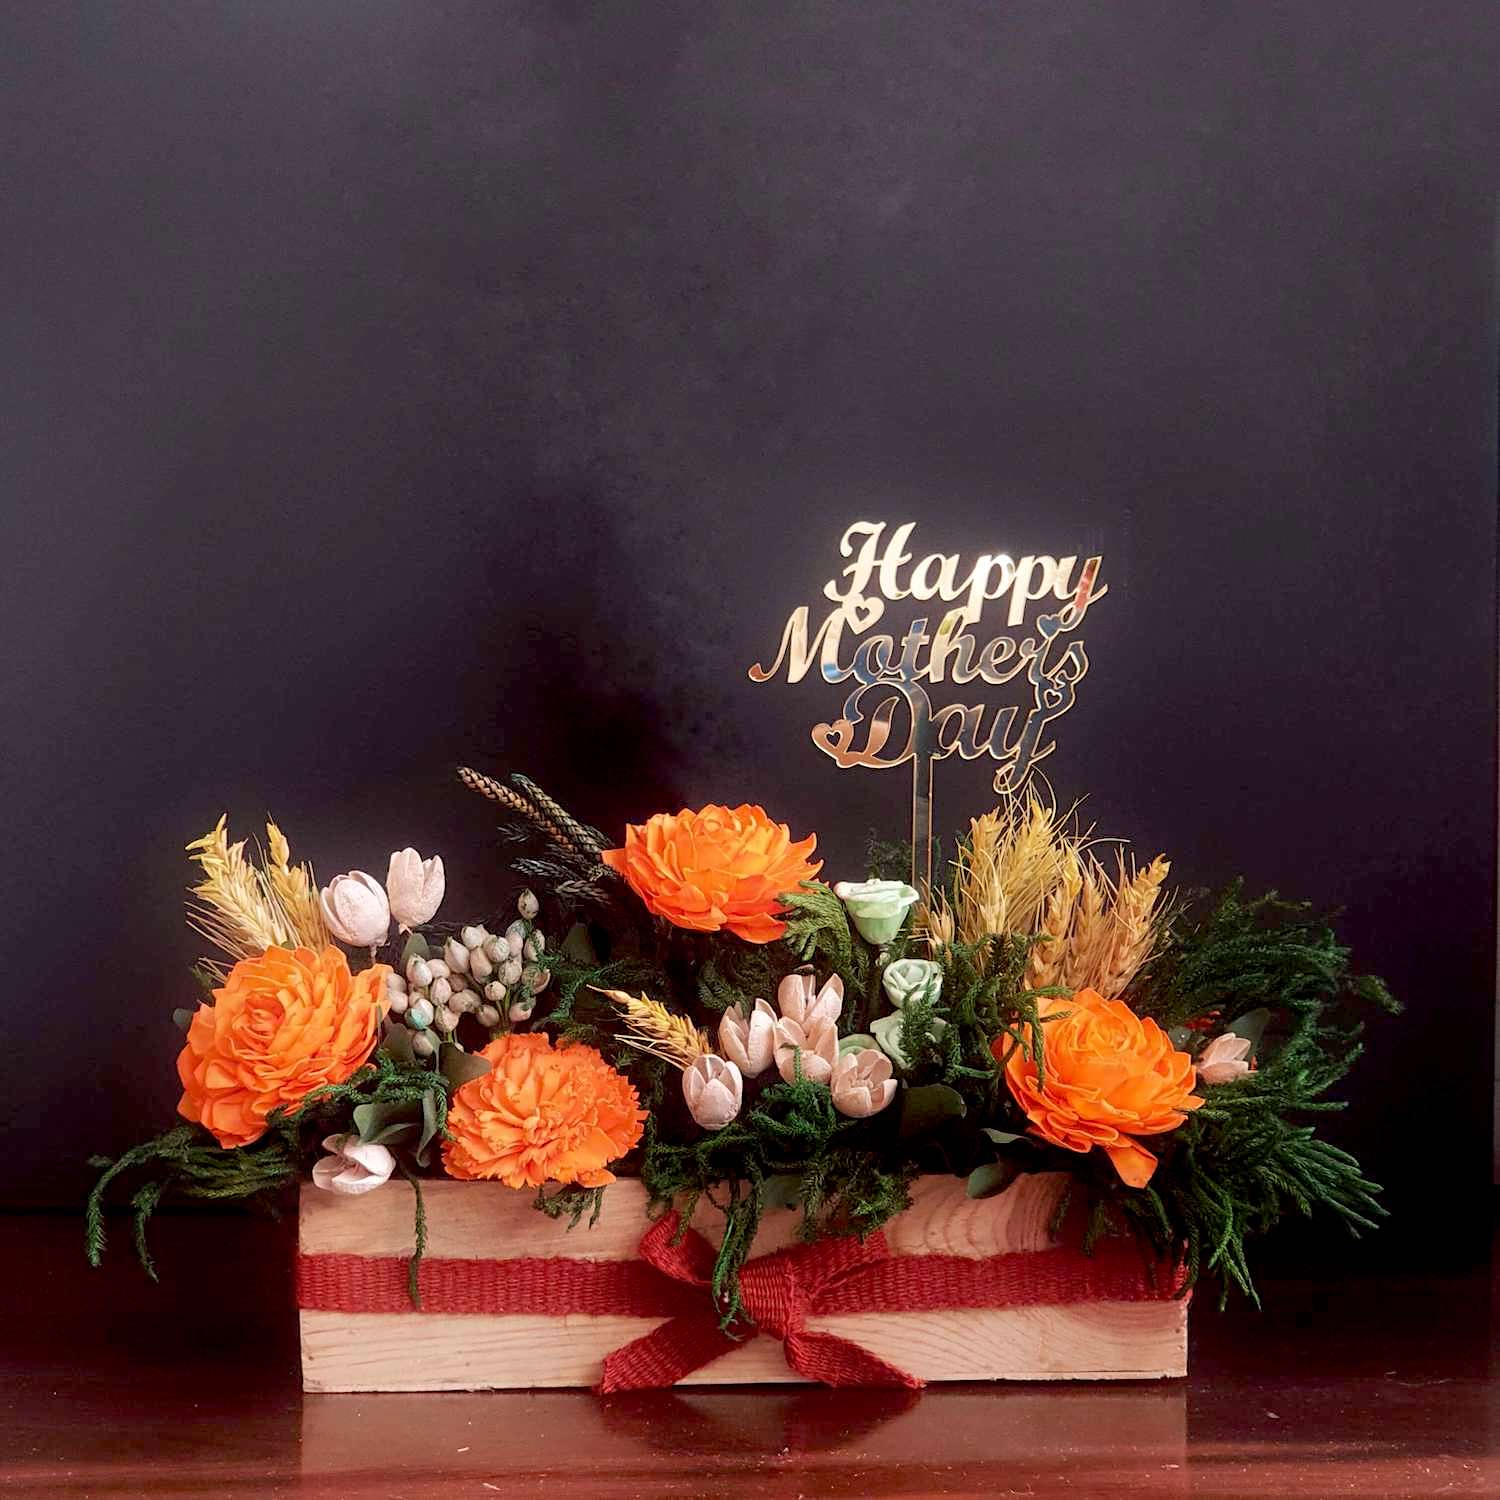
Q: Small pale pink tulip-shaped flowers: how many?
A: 9